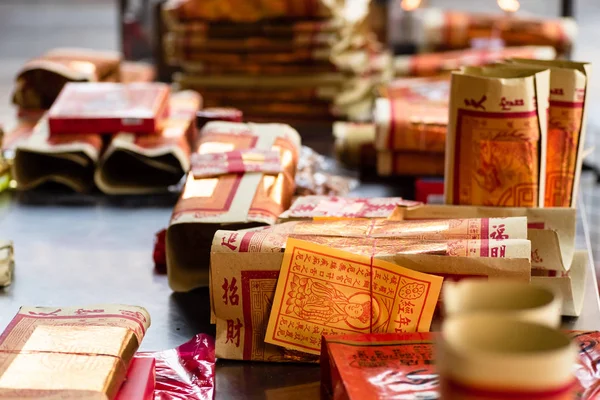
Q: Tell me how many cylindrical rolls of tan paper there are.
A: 2